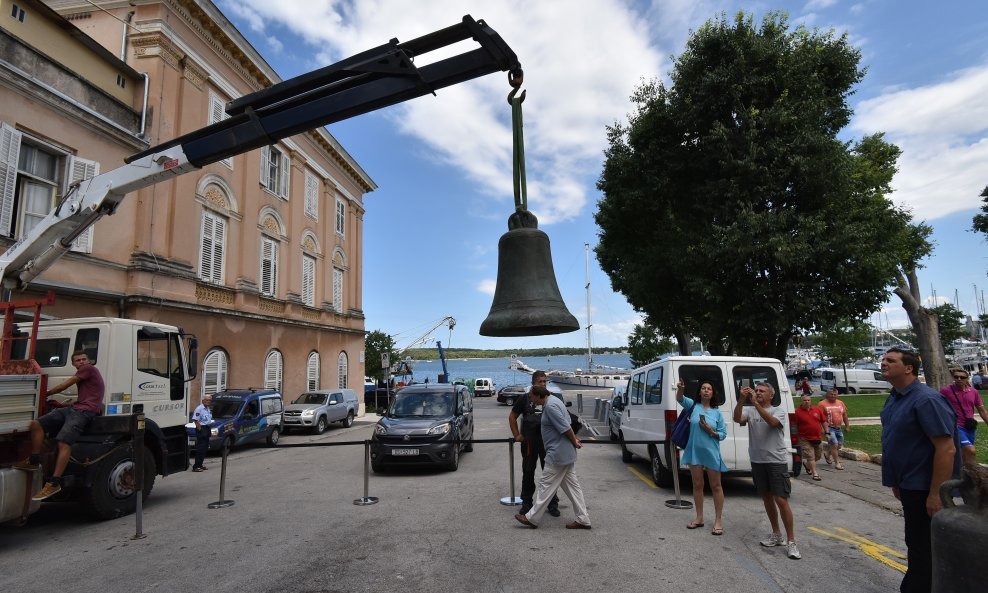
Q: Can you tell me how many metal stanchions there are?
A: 4